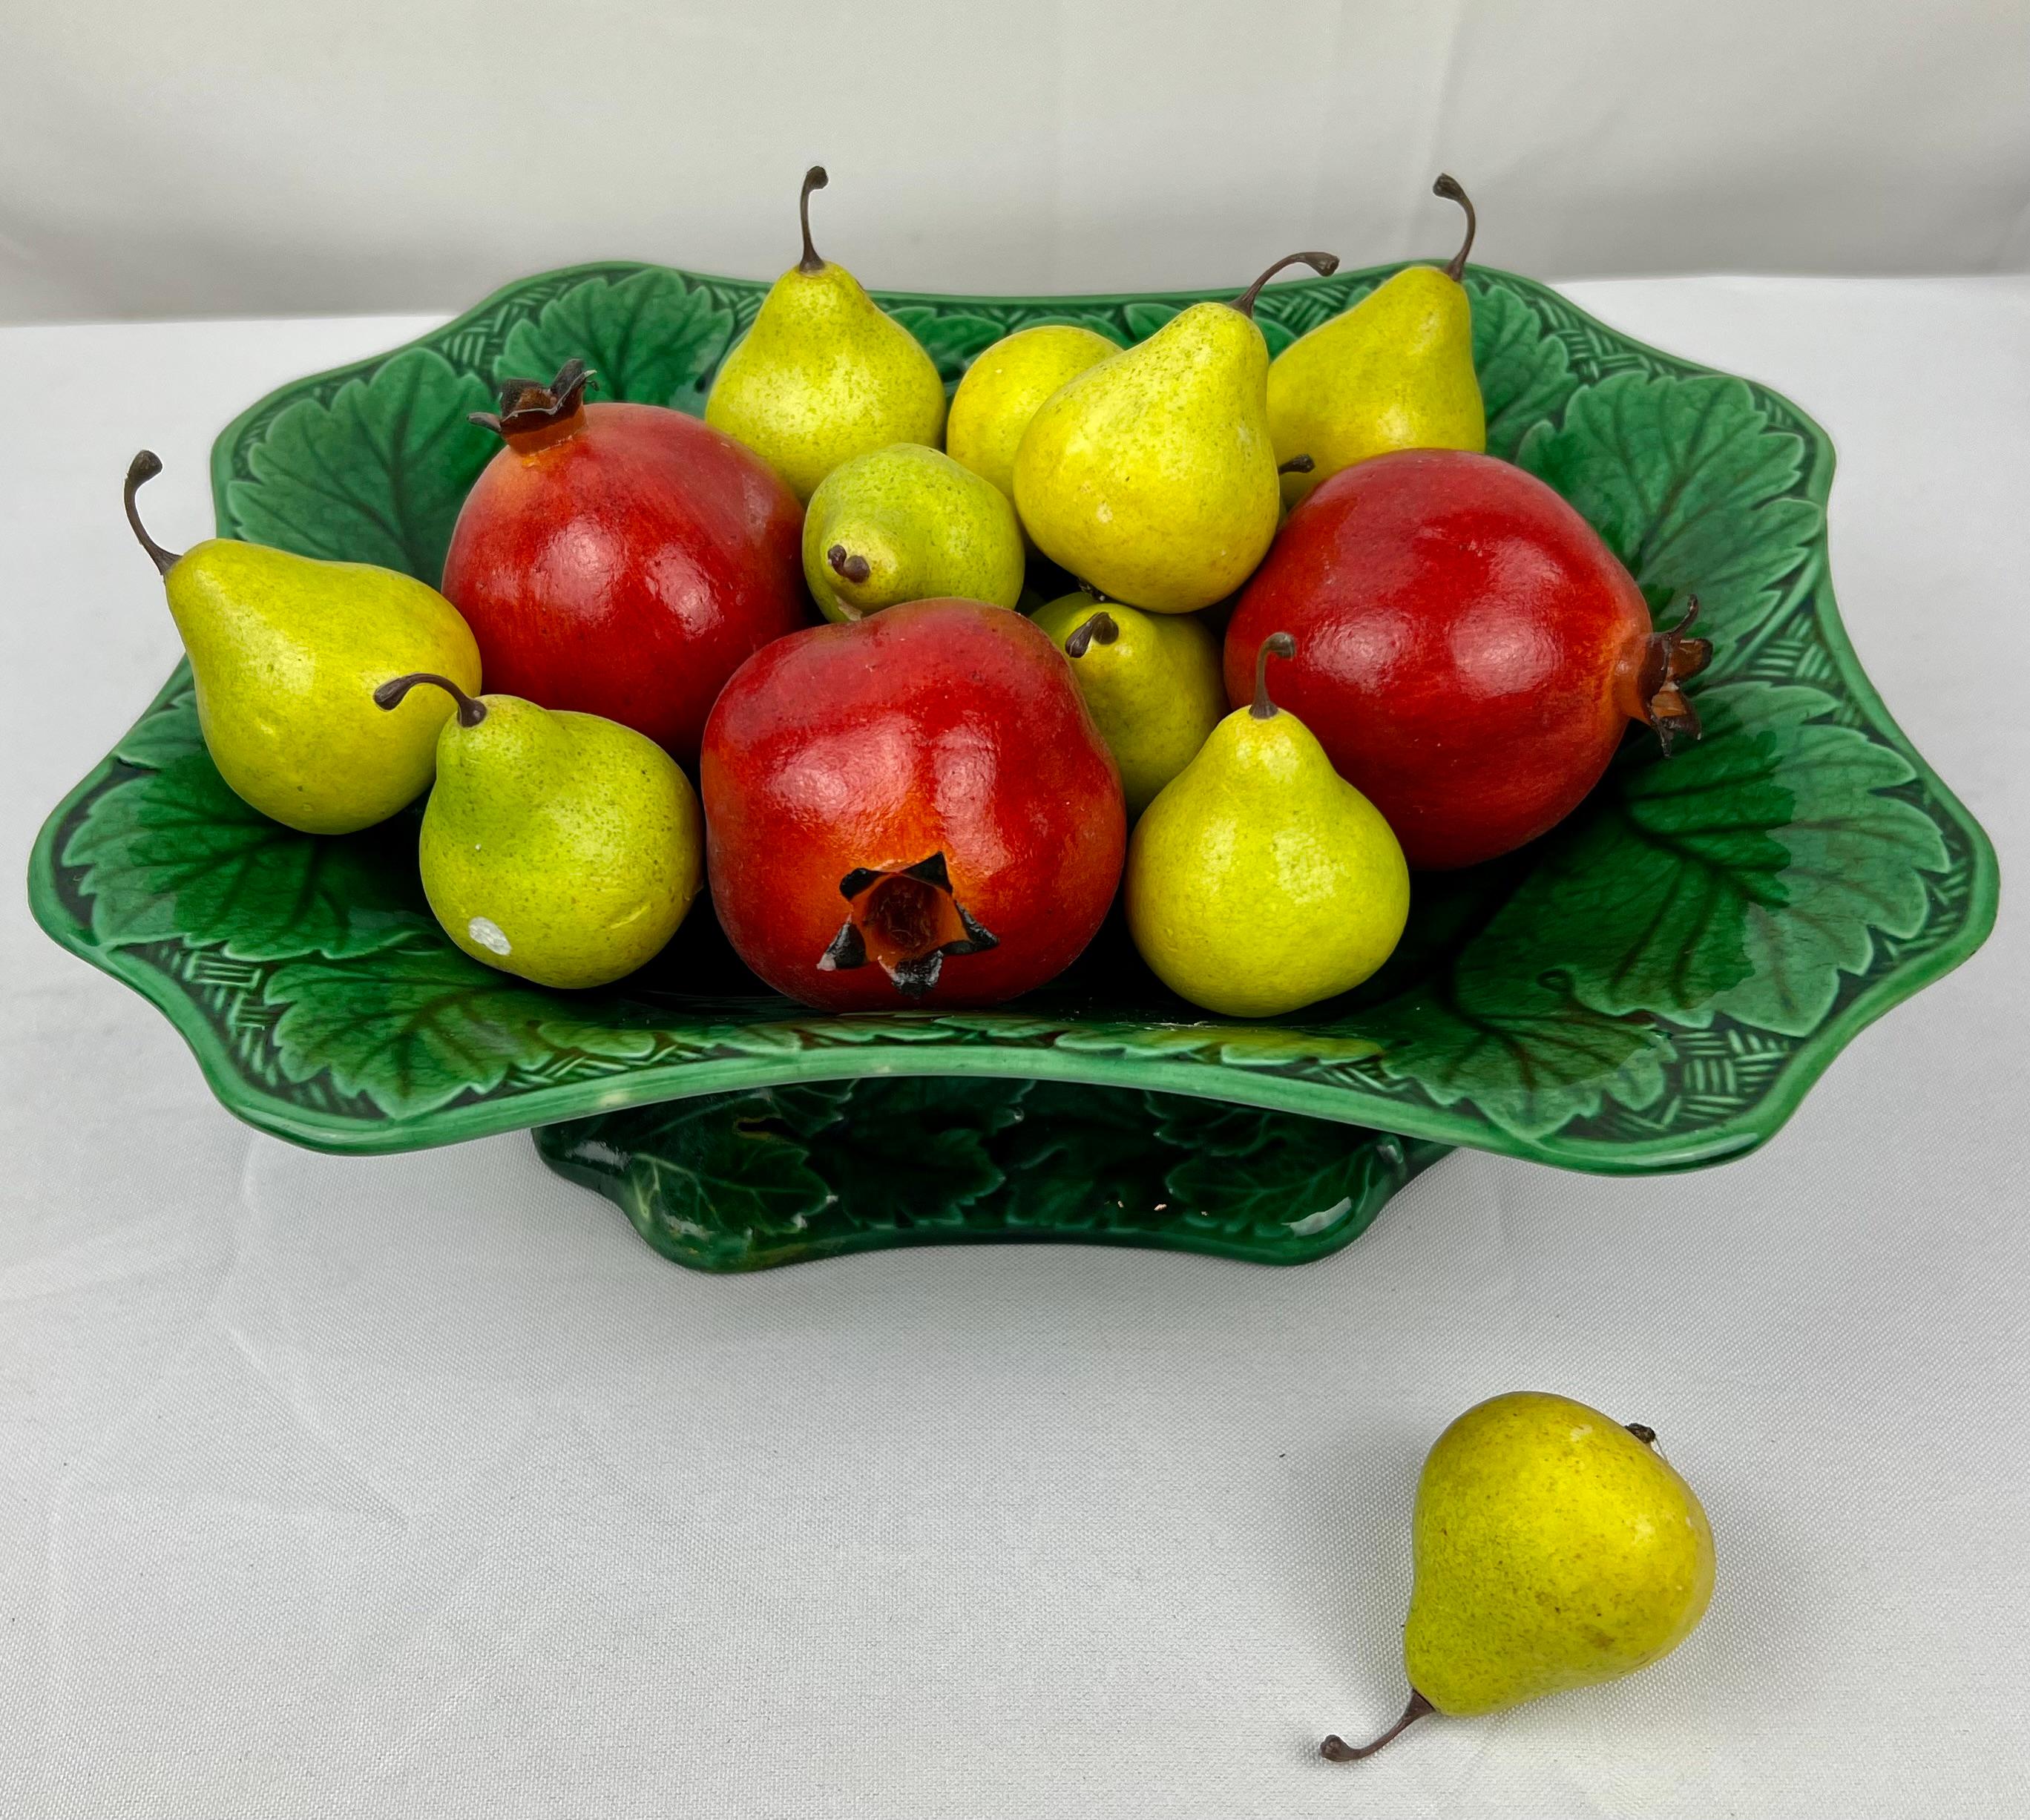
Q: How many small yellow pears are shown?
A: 10